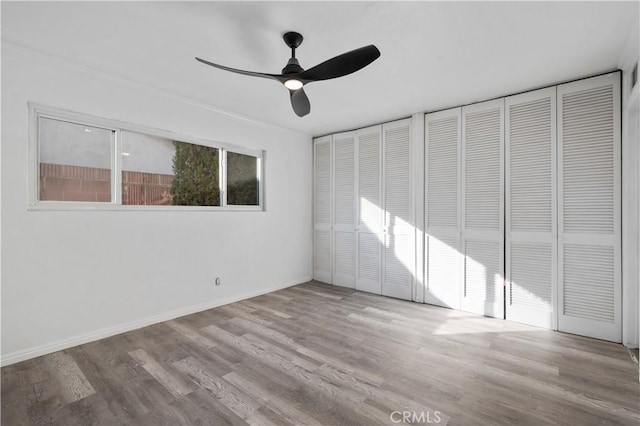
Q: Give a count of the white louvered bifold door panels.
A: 8